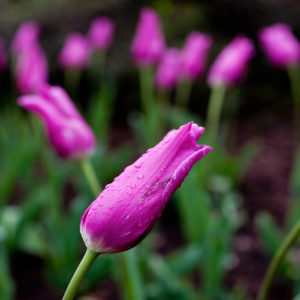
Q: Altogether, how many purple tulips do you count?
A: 12